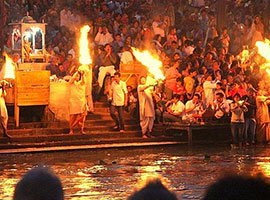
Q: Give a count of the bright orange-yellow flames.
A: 4